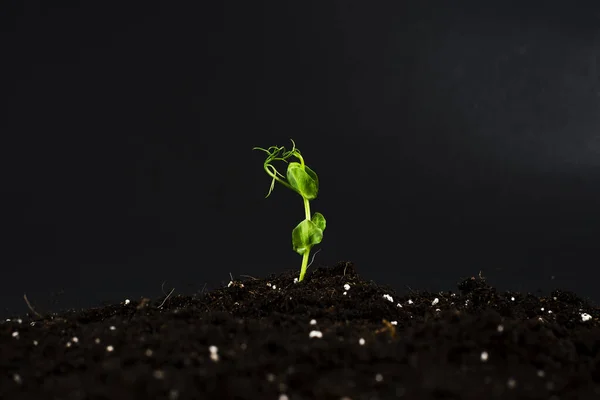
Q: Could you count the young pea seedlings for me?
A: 1